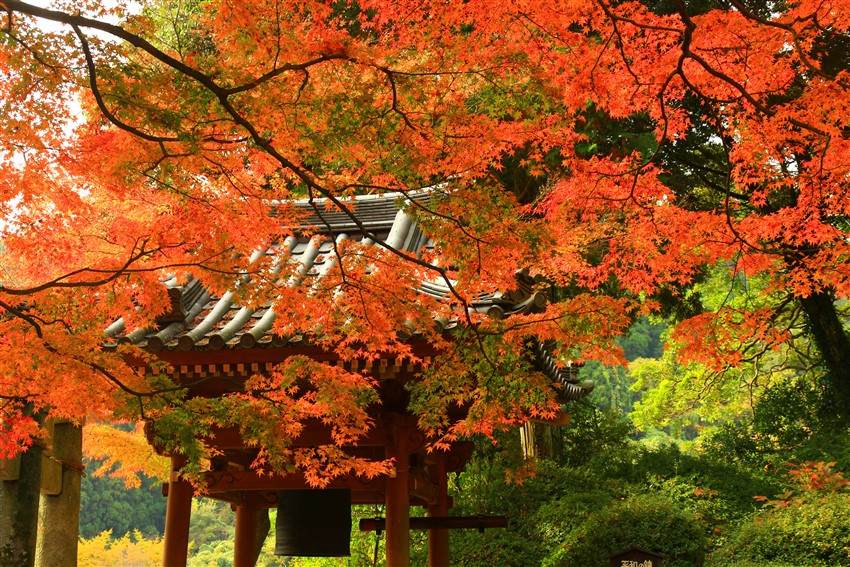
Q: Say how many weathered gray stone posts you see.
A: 2